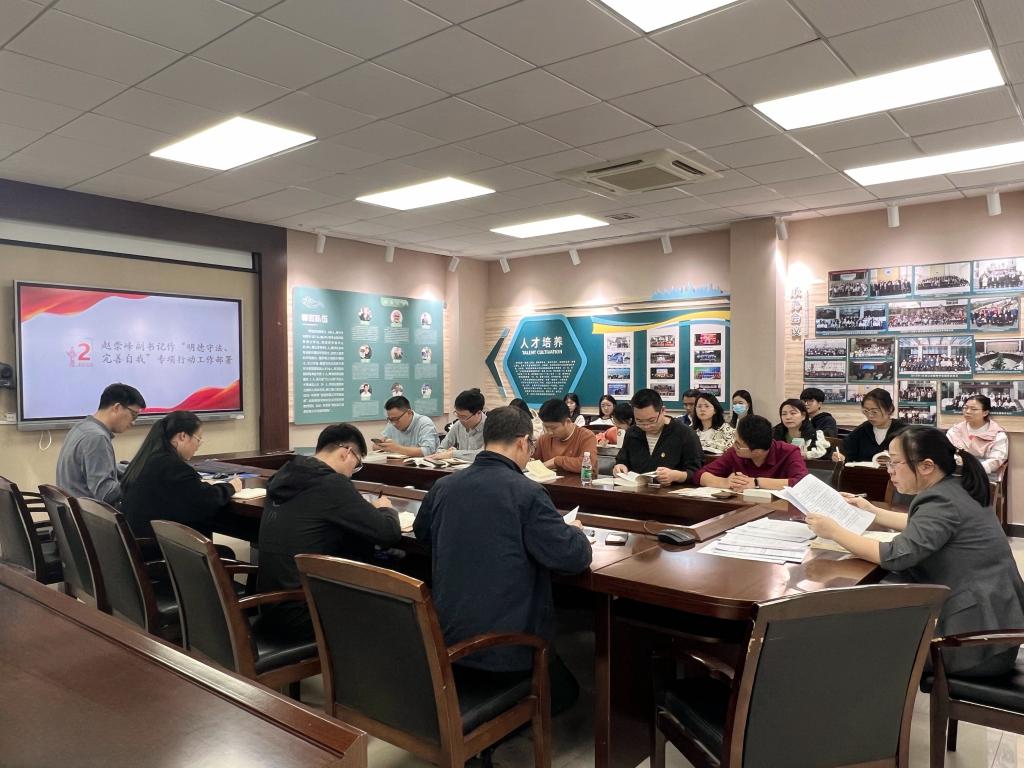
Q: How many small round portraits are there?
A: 9